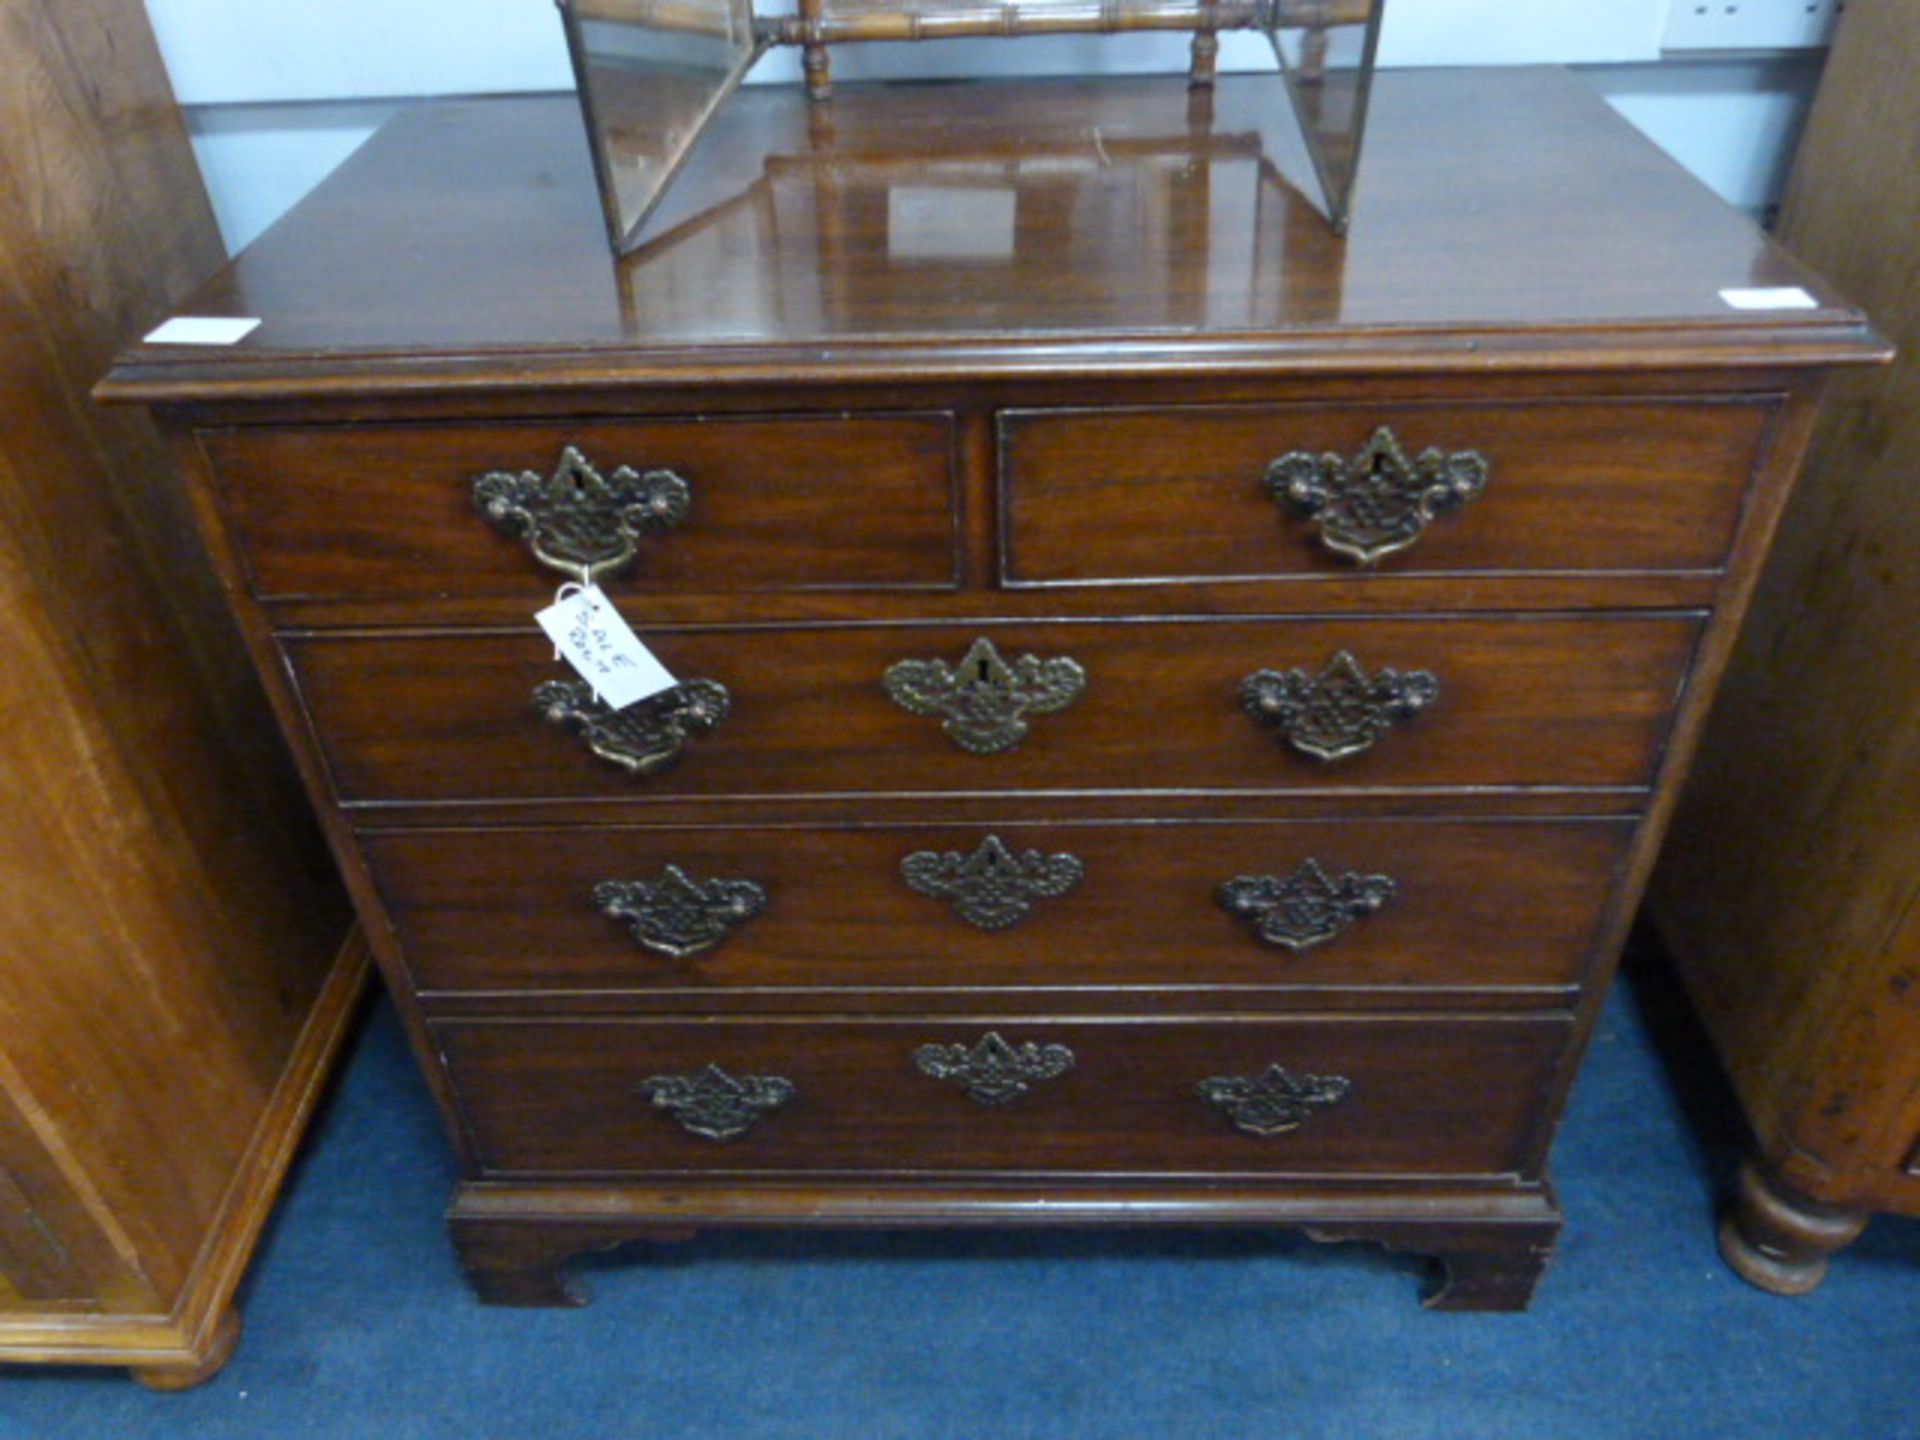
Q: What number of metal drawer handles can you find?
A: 8